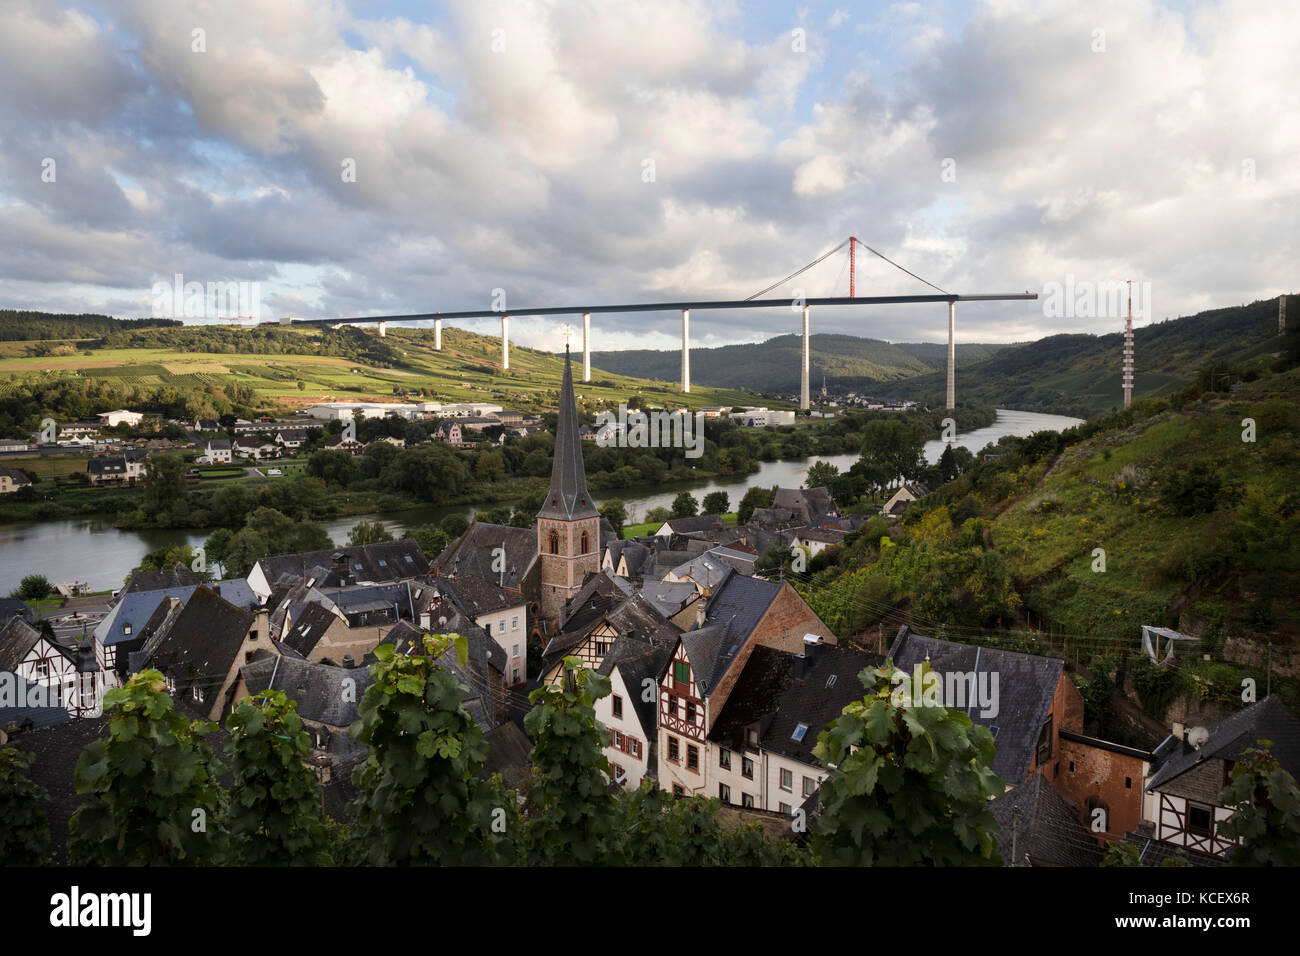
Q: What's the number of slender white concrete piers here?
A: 7